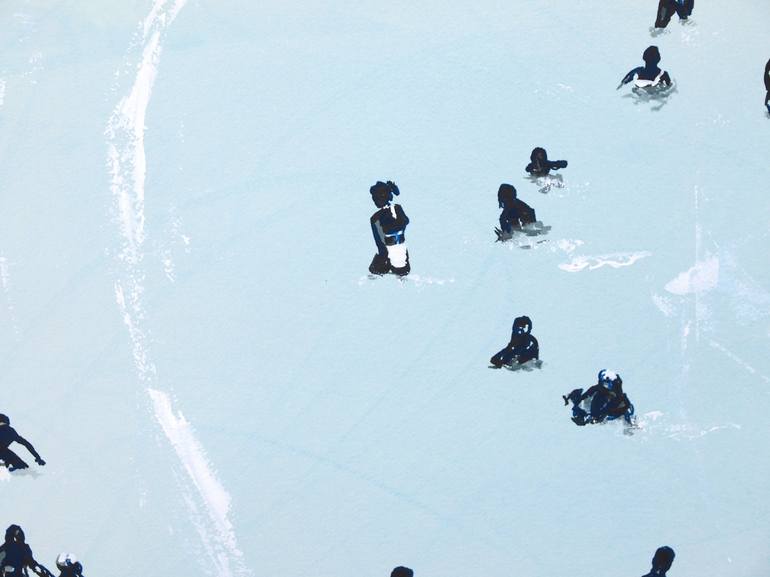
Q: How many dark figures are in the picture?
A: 13